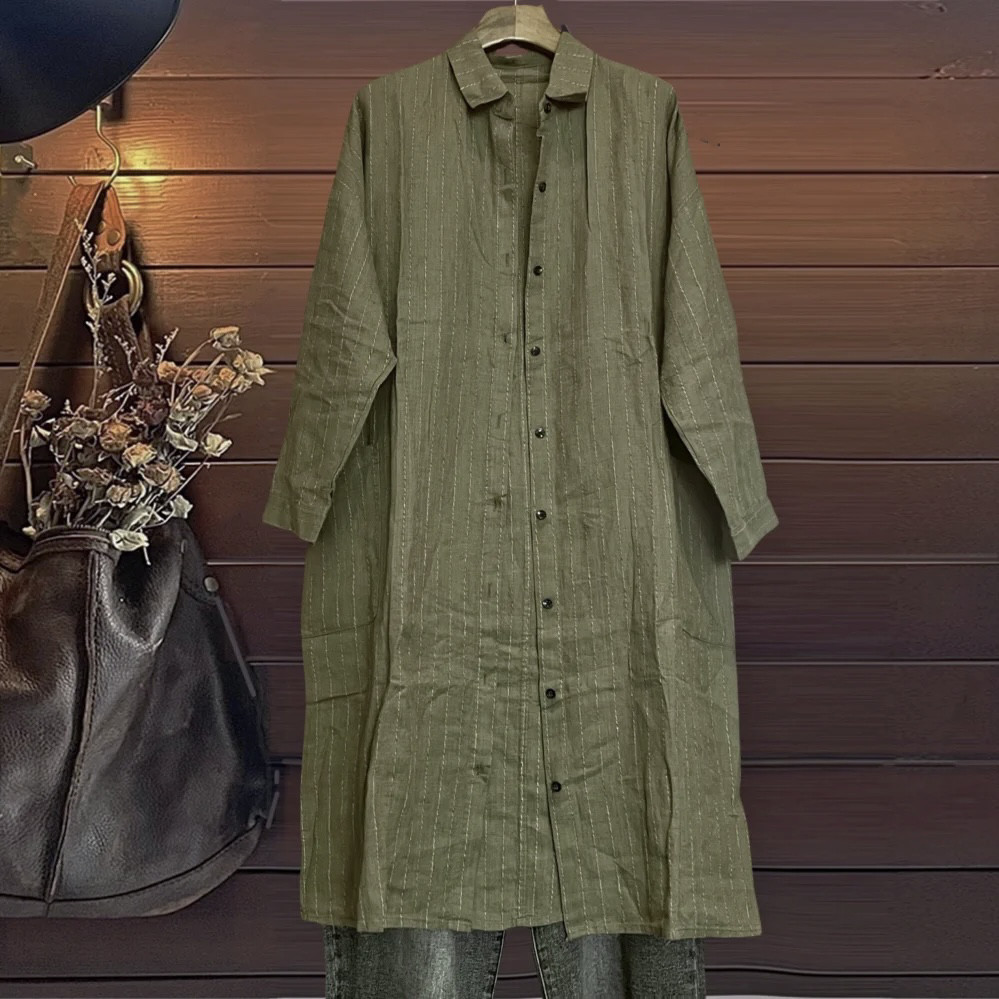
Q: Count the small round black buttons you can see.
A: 9